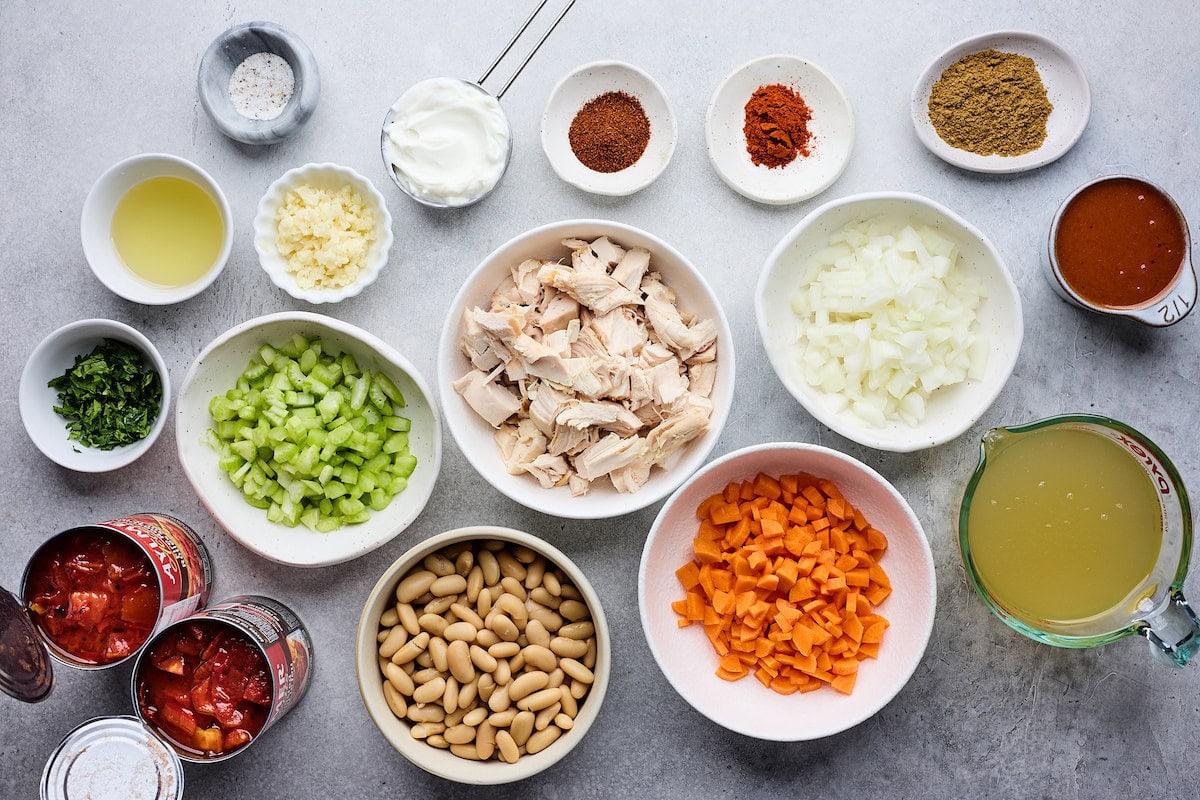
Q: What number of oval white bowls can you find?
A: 1